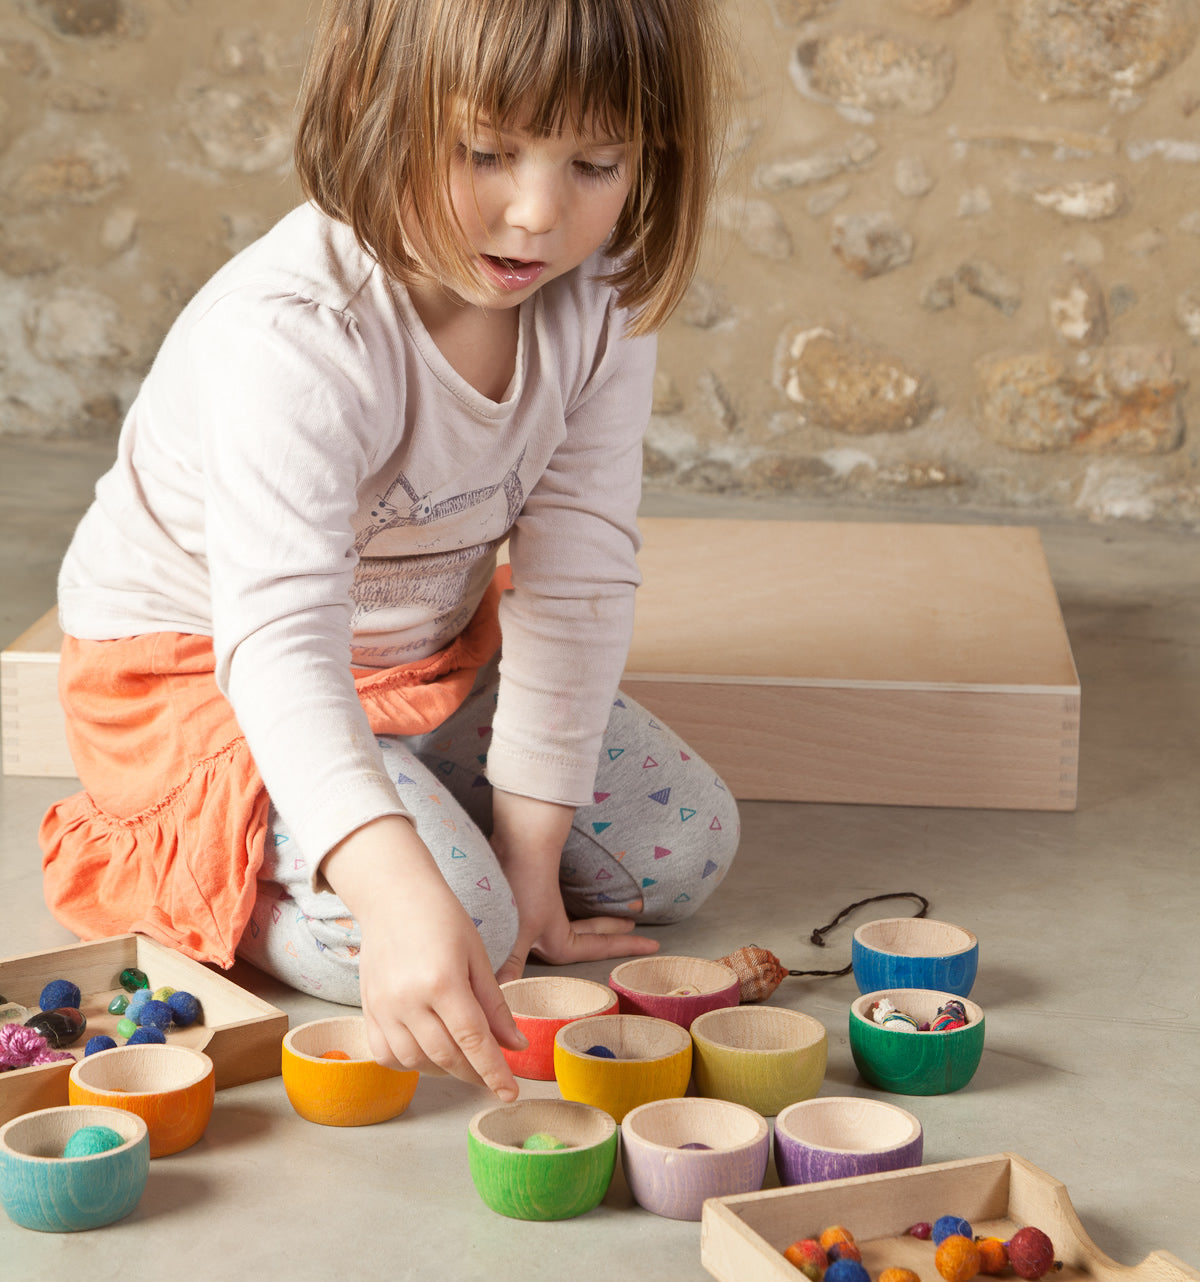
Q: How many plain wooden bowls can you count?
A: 0